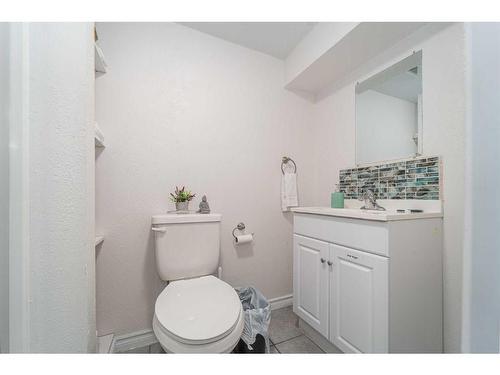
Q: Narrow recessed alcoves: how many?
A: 1